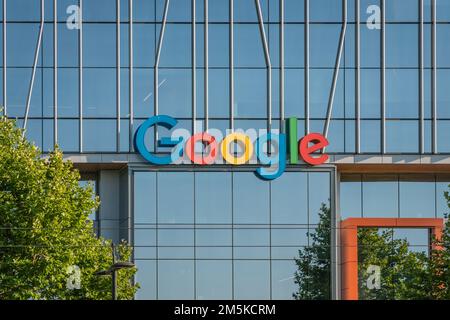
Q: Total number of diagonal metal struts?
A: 4